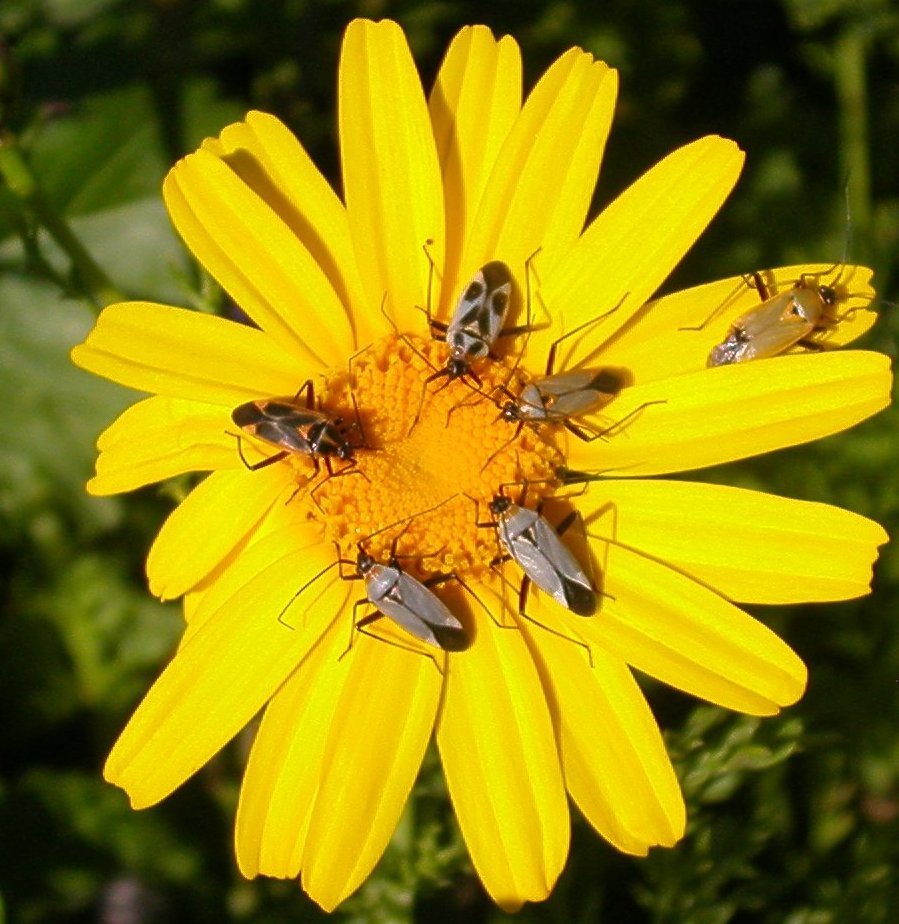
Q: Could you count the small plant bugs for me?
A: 6